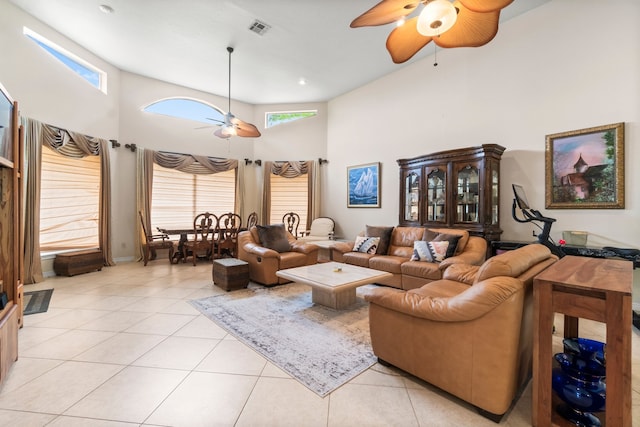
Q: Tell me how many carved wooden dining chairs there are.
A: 5